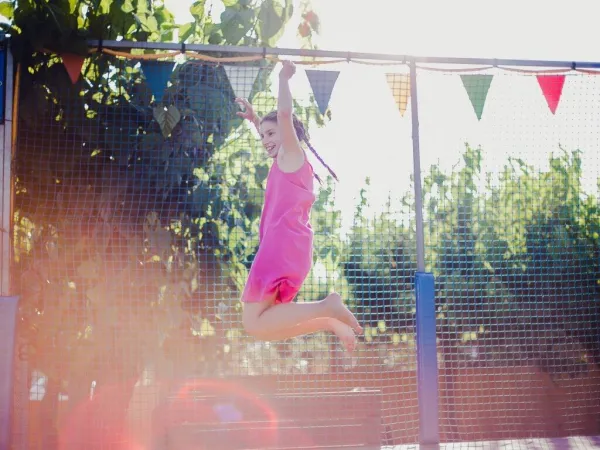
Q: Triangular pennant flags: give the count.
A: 7